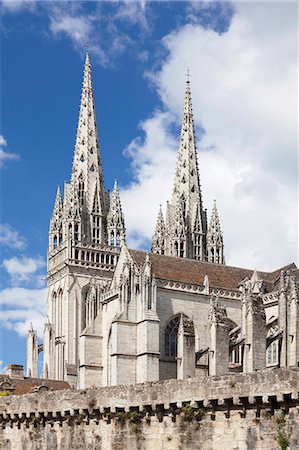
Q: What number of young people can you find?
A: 0